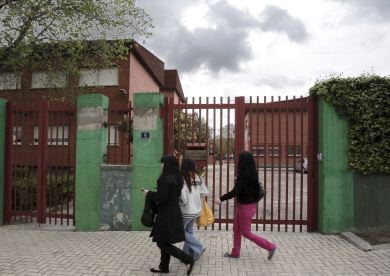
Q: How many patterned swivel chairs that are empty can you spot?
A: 0